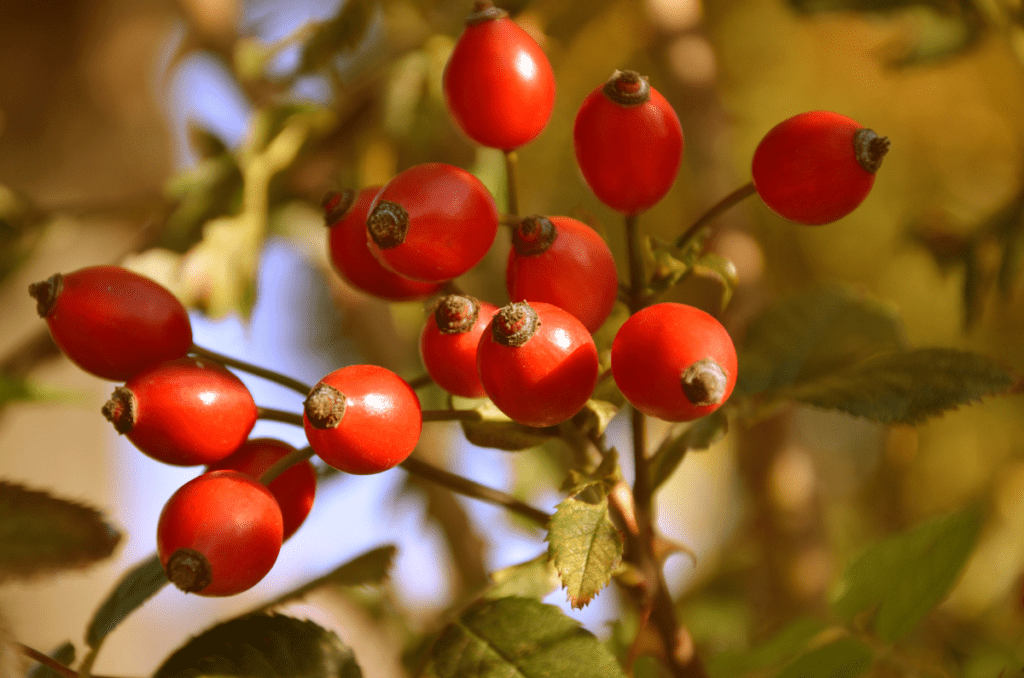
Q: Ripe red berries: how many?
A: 14